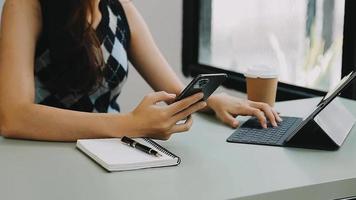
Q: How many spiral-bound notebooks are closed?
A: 0